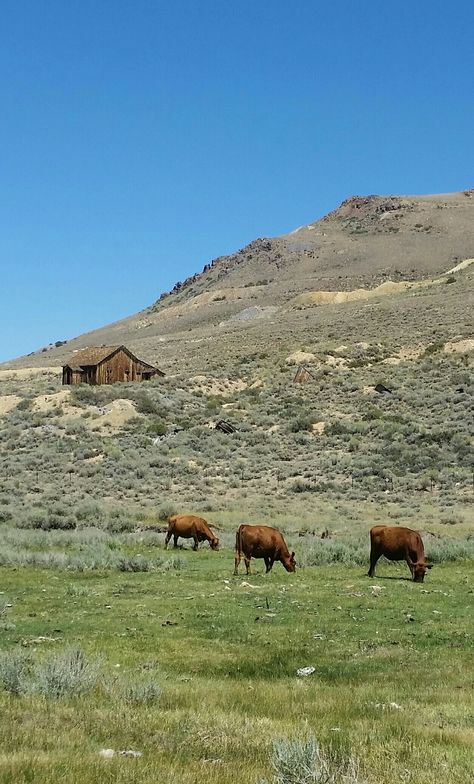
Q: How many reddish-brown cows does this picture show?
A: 3